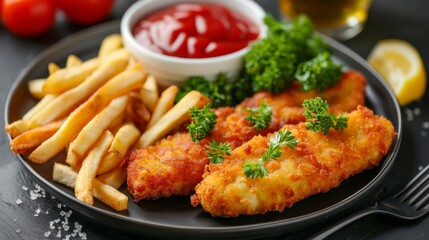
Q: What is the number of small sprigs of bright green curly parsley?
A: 5